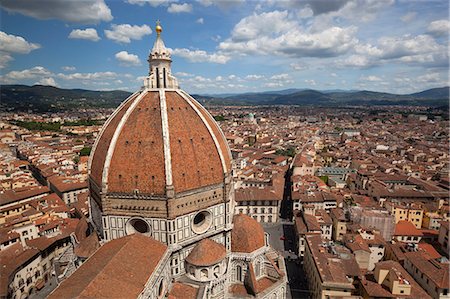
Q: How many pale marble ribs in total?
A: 5